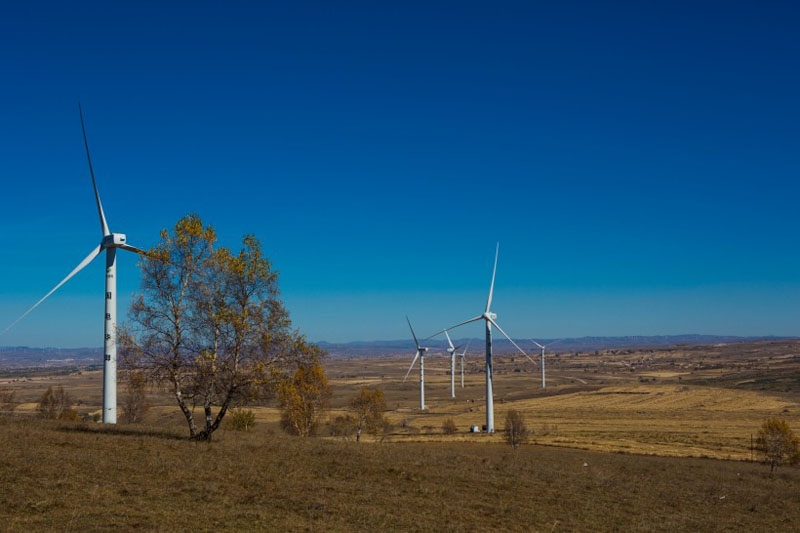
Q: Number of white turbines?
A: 6